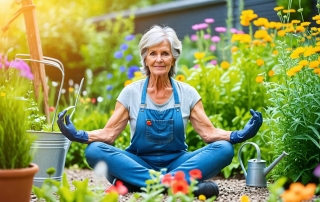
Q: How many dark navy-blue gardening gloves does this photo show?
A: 2